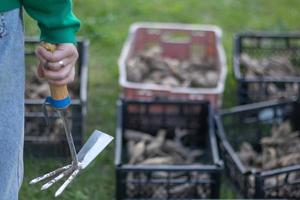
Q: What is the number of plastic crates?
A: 5